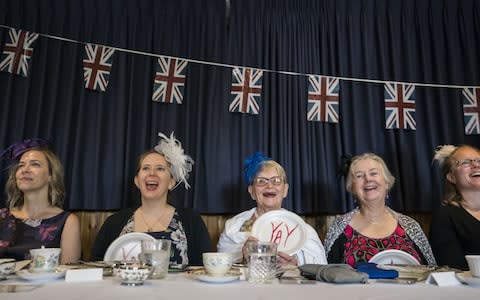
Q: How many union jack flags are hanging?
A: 7